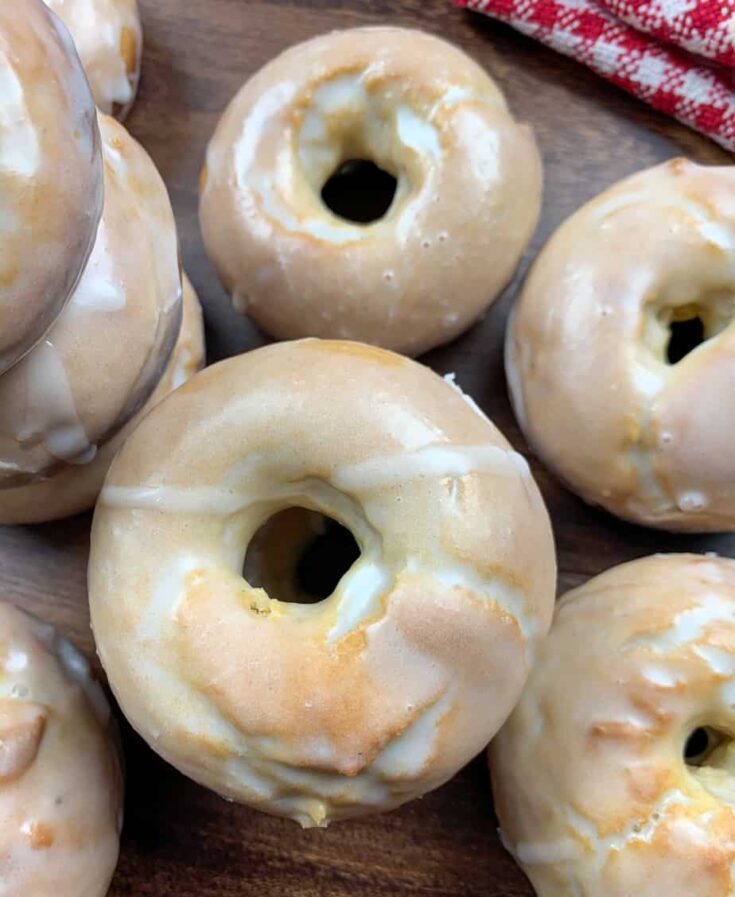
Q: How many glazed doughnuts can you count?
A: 9